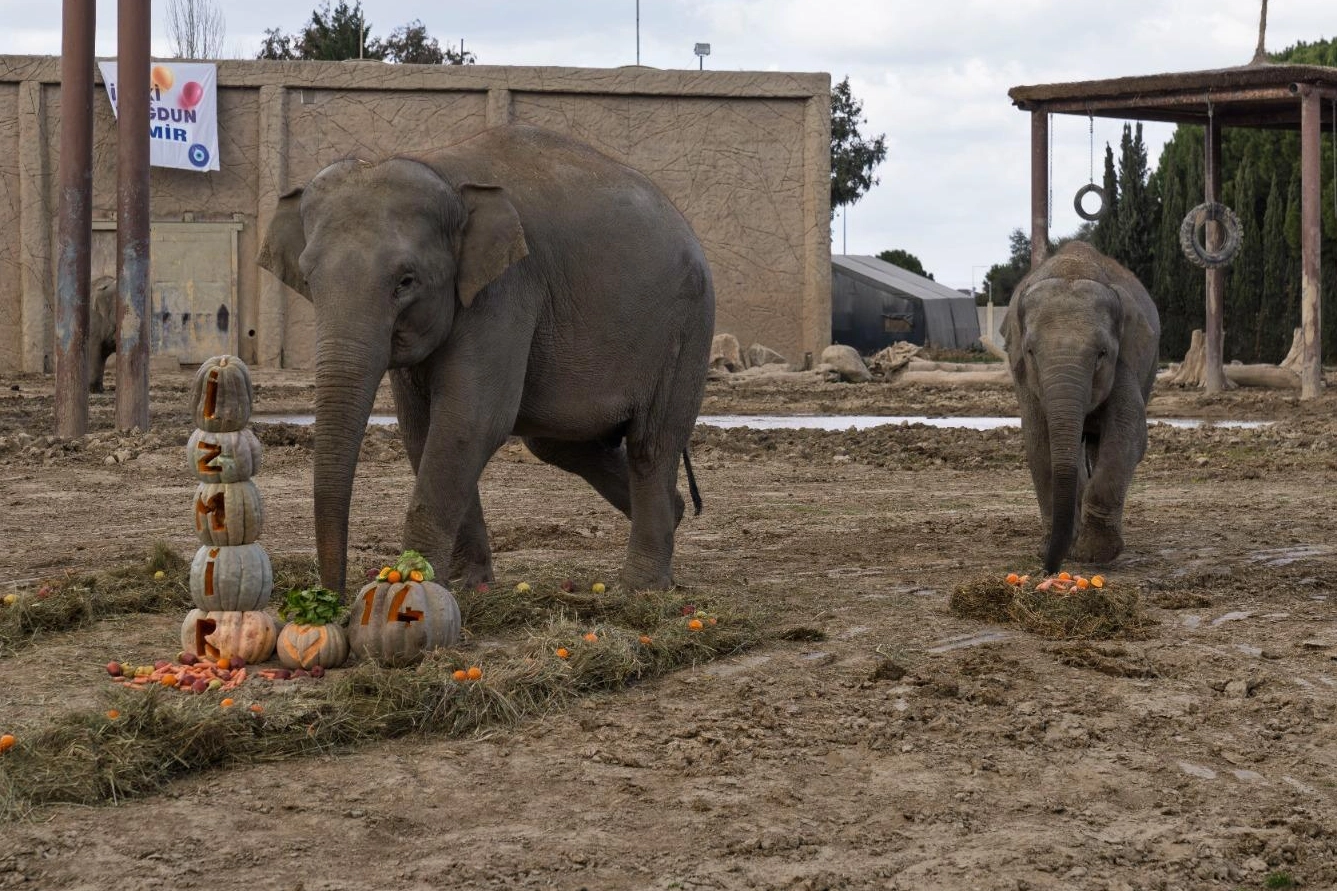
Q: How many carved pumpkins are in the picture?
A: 7